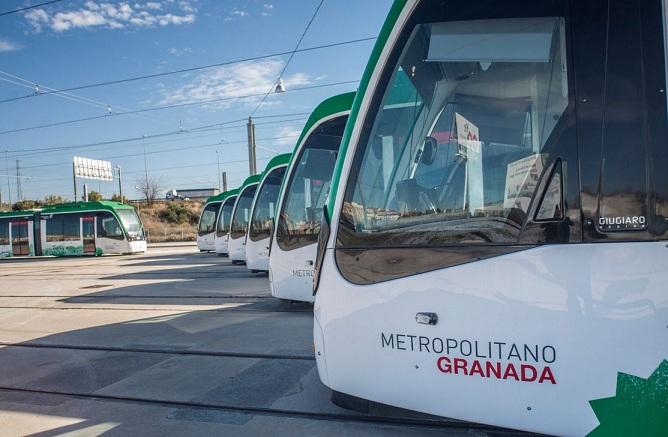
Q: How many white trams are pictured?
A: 7